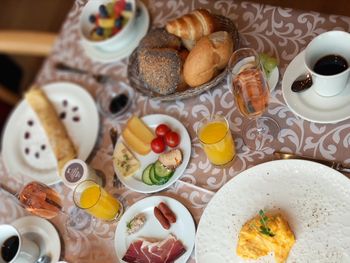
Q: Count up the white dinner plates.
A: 4